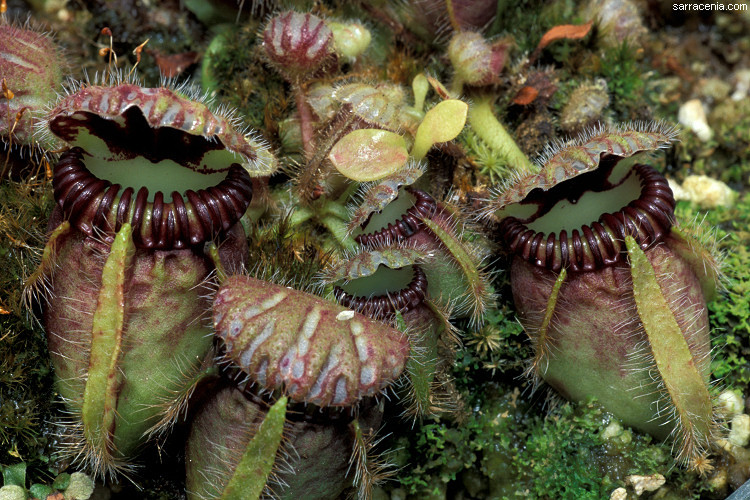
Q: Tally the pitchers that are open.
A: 4